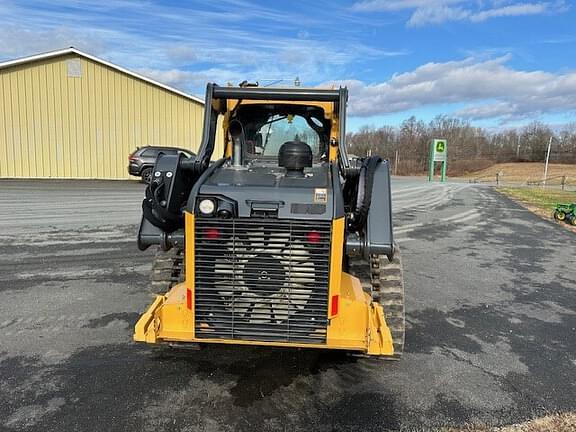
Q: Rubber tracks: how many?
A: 2